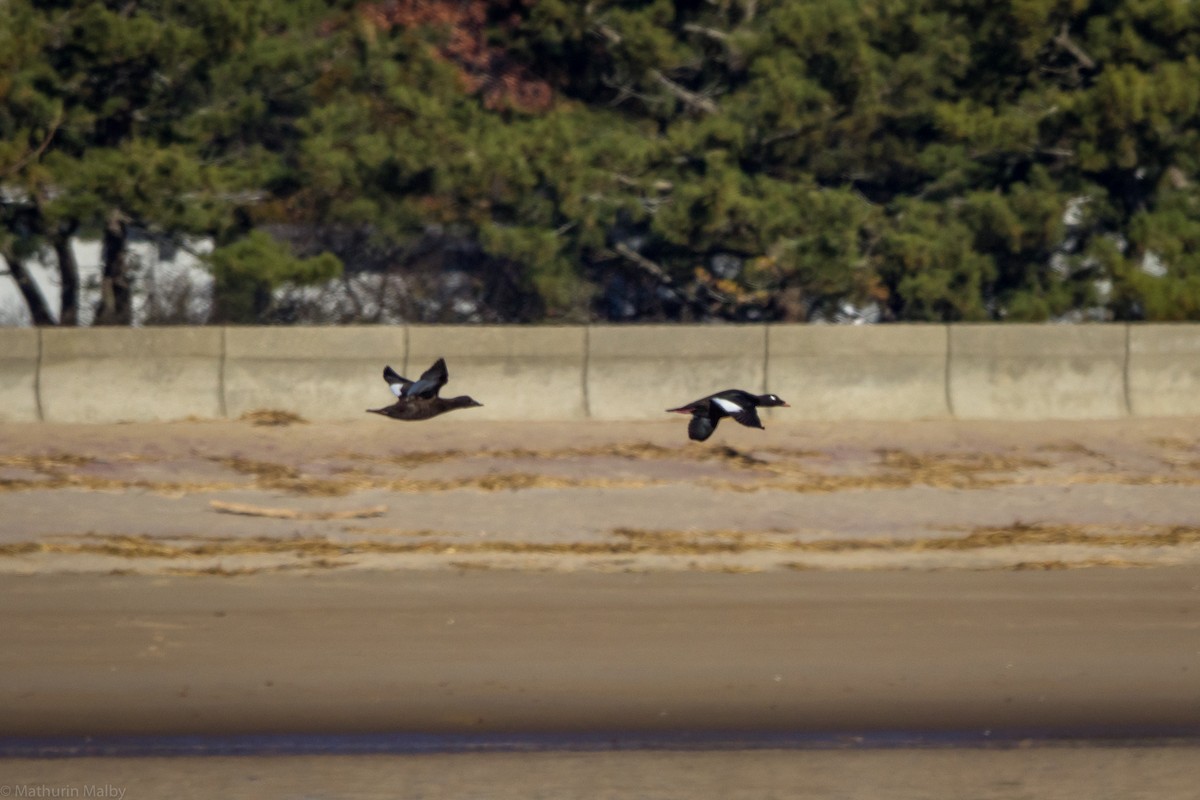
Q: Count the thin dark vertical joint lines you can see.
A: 7